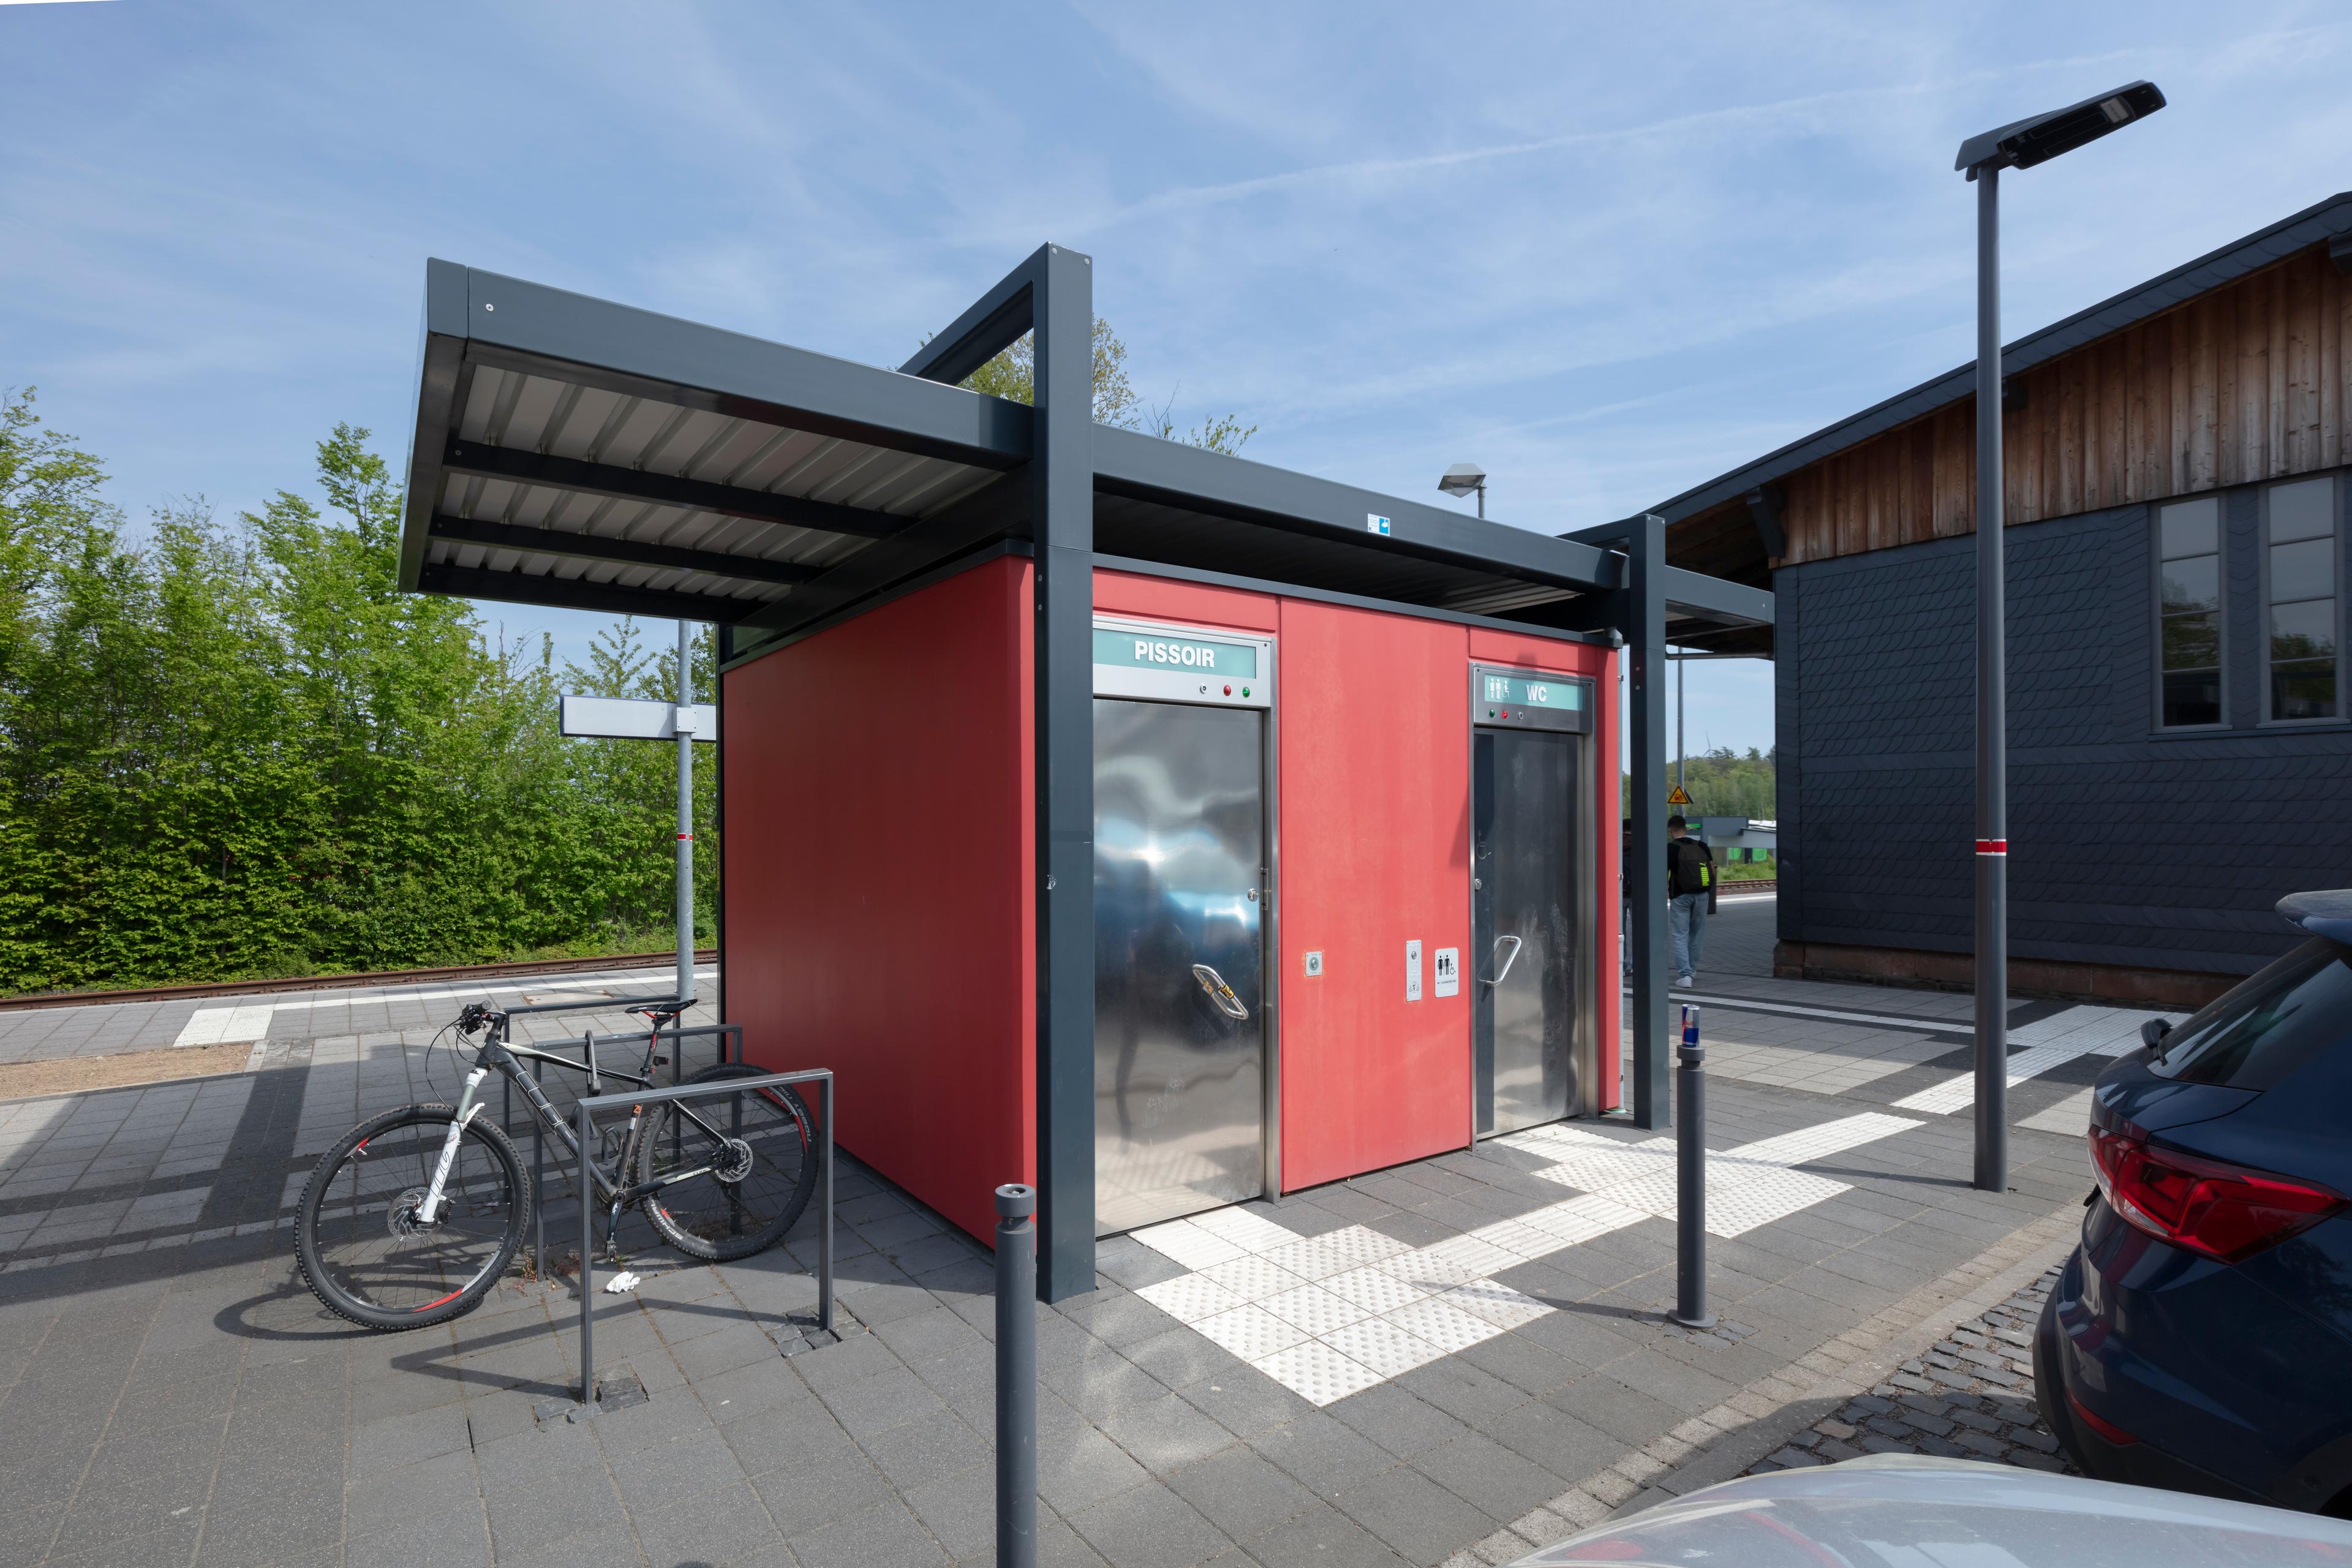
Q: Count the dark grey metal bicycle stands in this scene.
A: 3